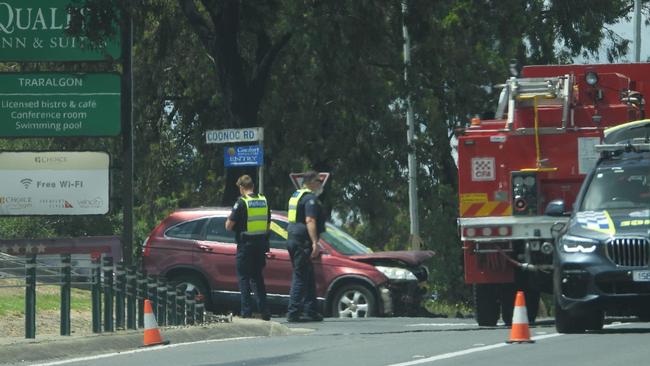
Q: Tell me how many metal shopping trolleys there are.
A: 0